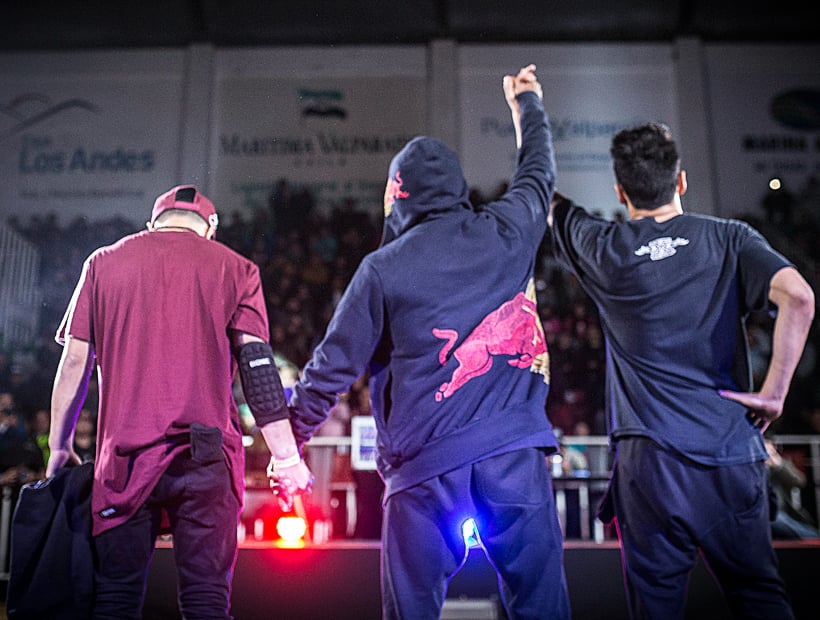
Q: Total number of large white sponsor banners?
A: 4